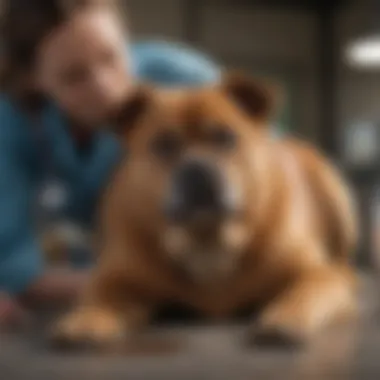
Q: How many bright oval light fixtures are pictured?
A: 1